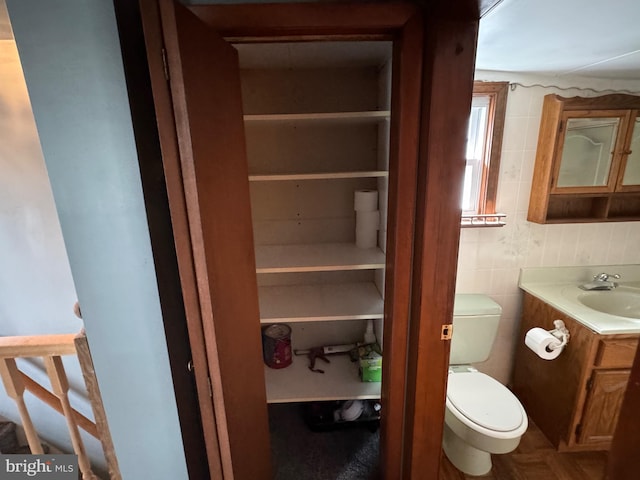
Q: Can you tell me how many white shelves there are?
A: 5